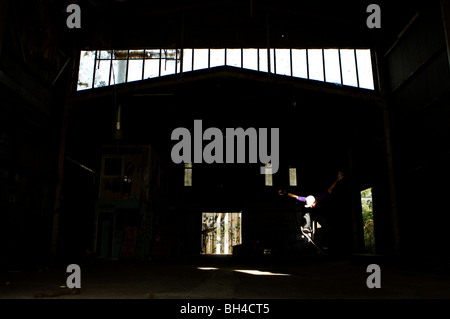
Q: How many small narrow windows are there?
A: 3